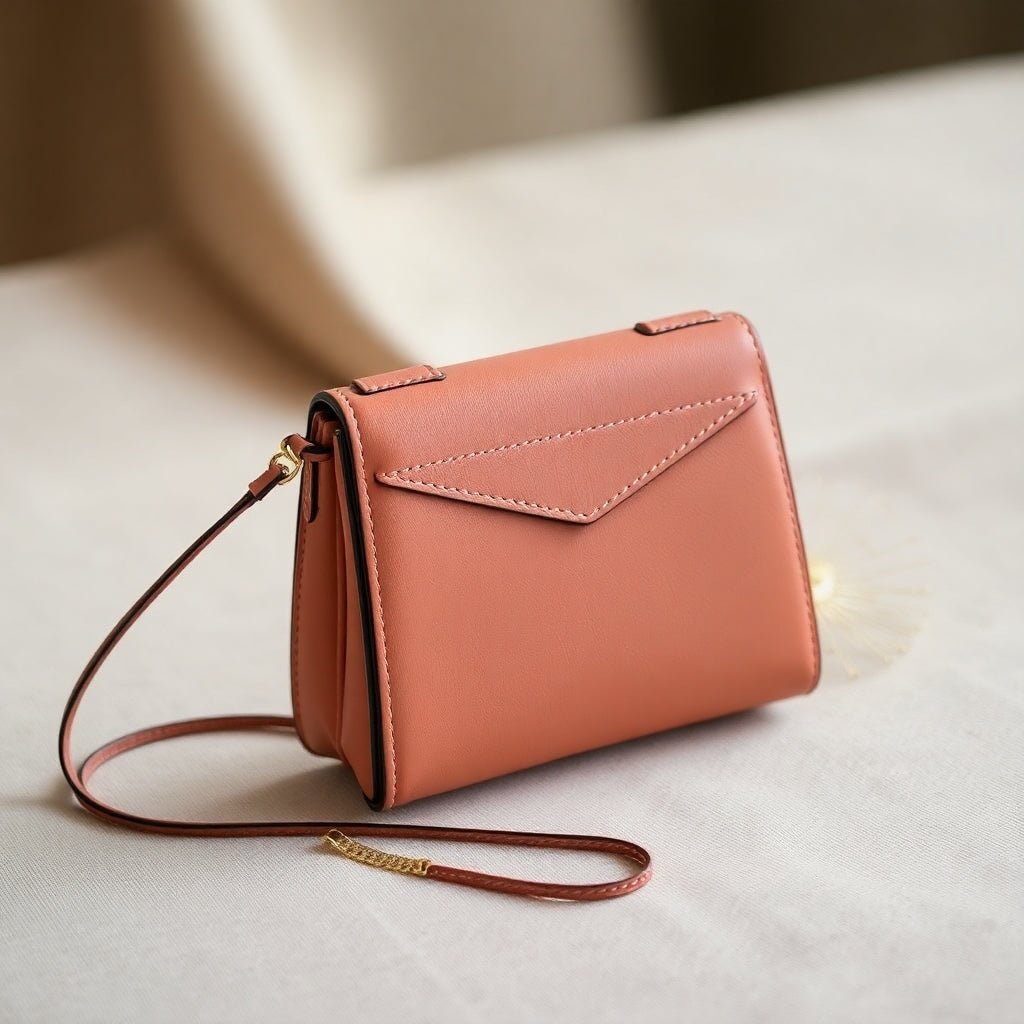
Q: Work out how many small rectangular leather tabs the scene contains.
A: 2